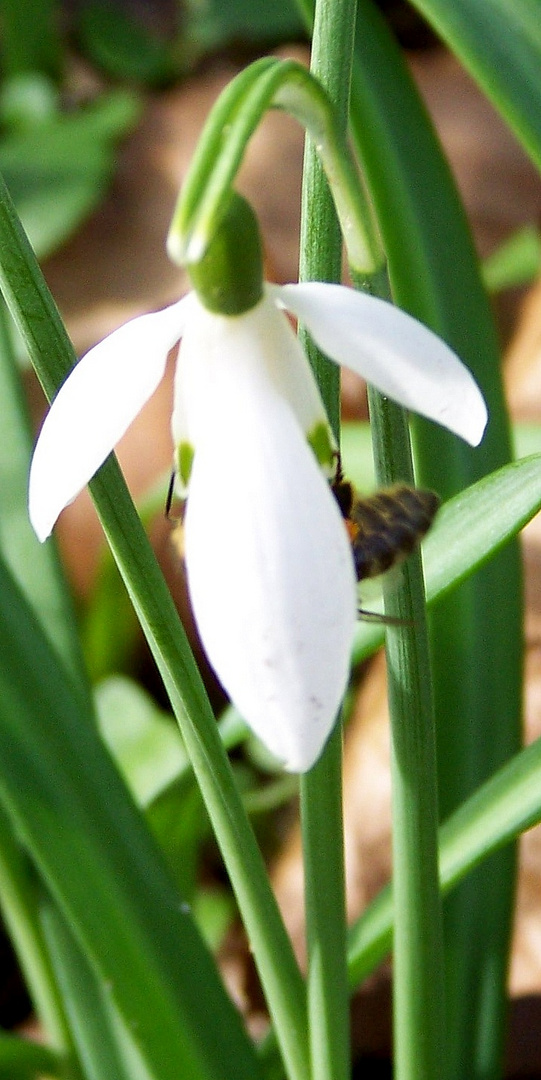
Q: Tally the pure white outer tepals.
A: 3